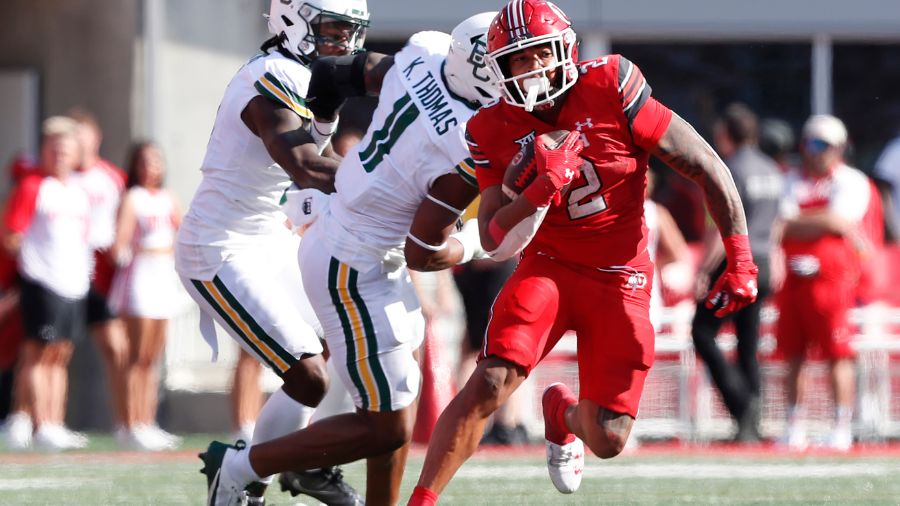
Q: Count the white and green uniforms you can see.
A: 2